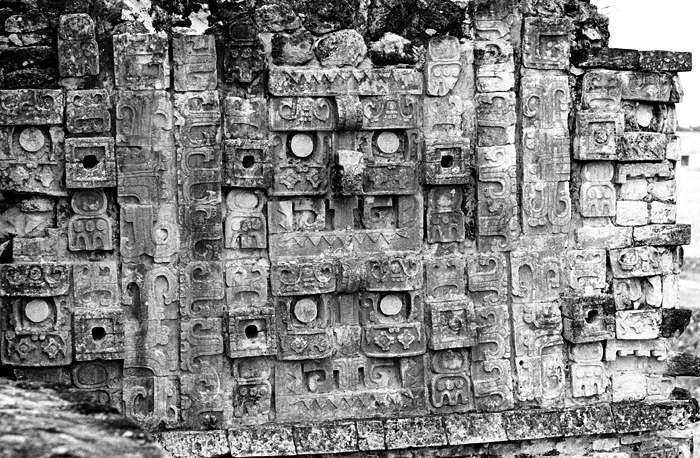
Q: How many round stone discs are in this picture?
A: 7